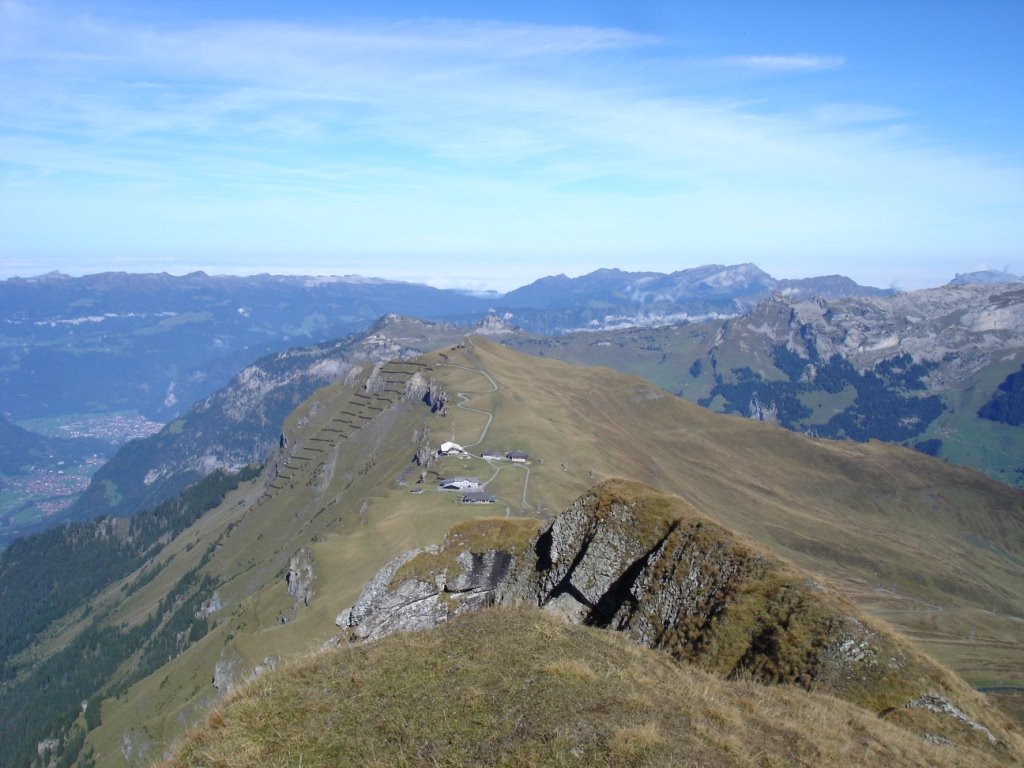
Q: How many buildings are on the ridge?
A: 5